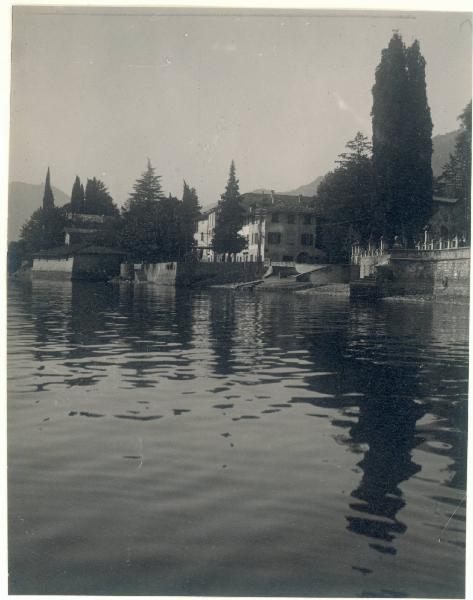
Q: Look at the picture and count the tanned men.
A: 0